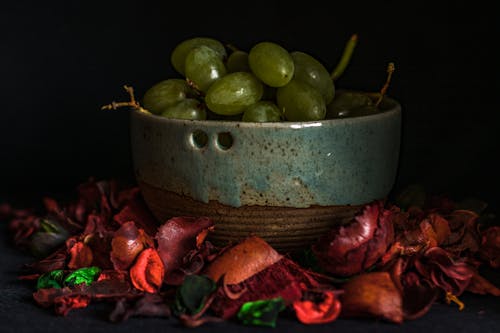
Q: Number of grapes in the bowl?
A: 11